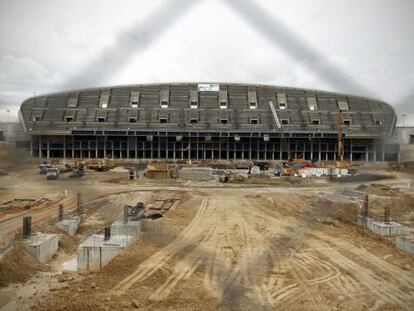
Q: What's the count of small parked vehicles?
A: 3